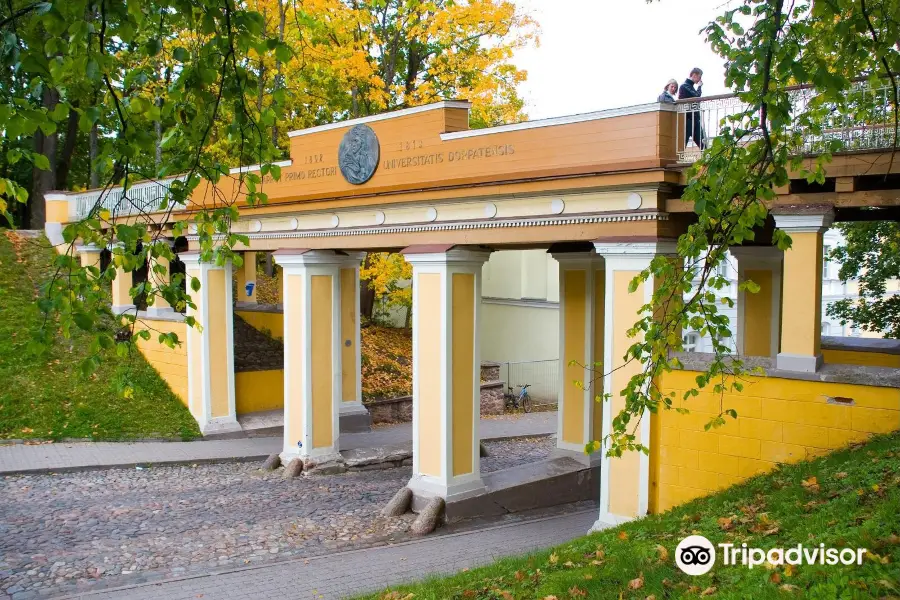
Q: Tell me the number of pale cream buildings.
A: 1